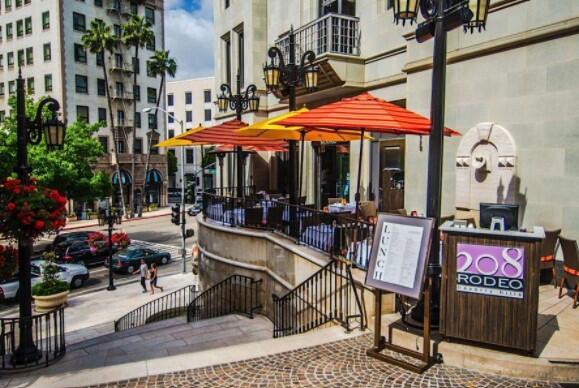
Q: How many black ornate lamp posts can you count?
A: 5